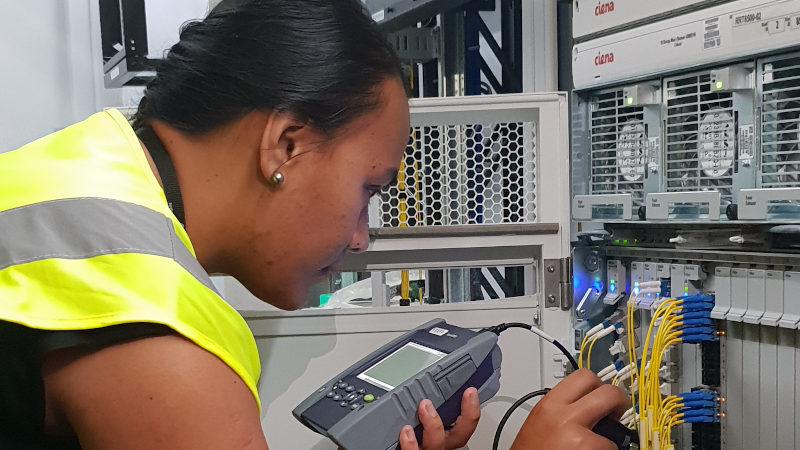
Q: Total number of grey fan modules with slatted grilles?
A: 3